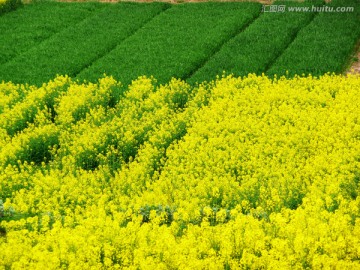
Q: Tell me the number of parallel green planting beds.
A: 5